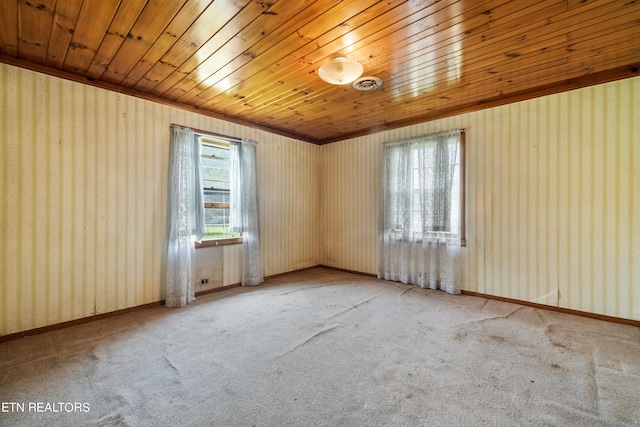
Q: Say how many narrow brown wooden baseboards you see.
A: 2